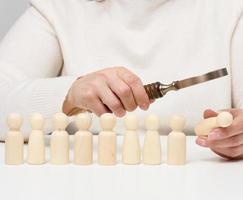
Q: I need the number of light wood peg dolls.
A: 9